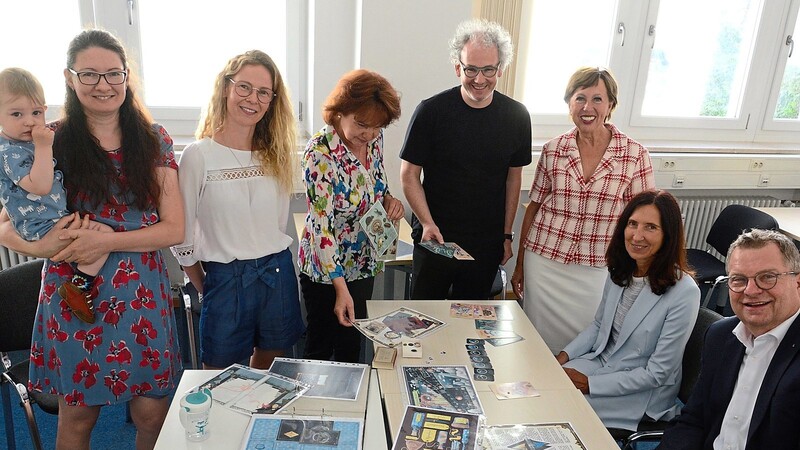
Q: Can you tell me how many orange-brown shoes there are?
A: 1